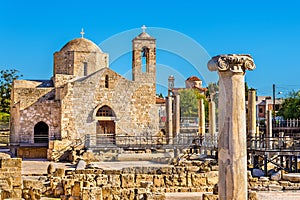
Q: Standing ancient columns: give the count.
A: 7